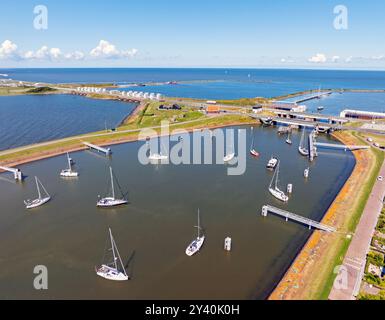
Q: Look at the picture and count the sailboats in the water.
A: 11